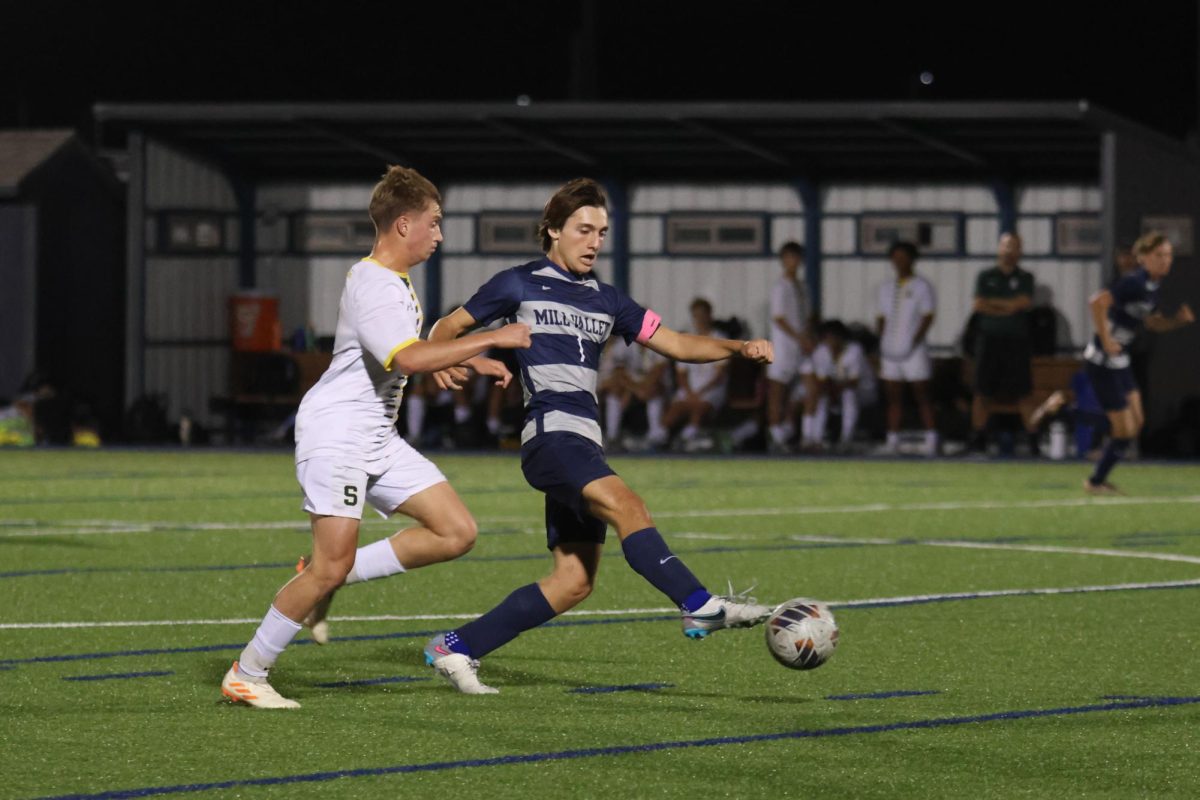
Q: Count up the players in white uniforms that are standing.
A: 2